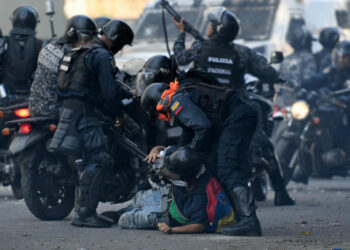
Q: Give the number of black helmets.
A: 11